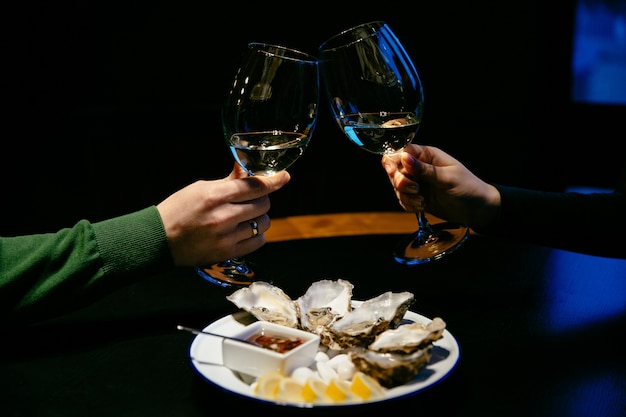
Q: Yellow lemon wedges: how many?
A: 5